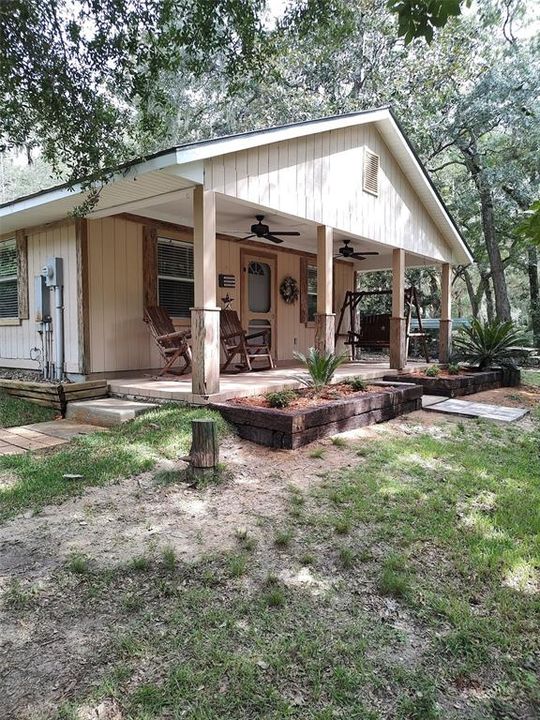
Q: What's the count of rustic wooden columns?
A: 4